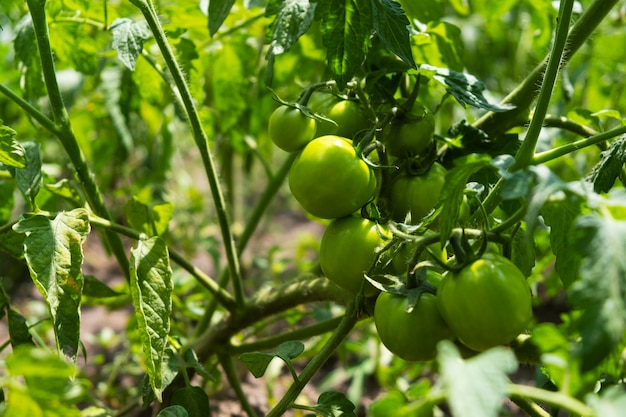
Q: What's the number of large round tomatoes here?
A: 4